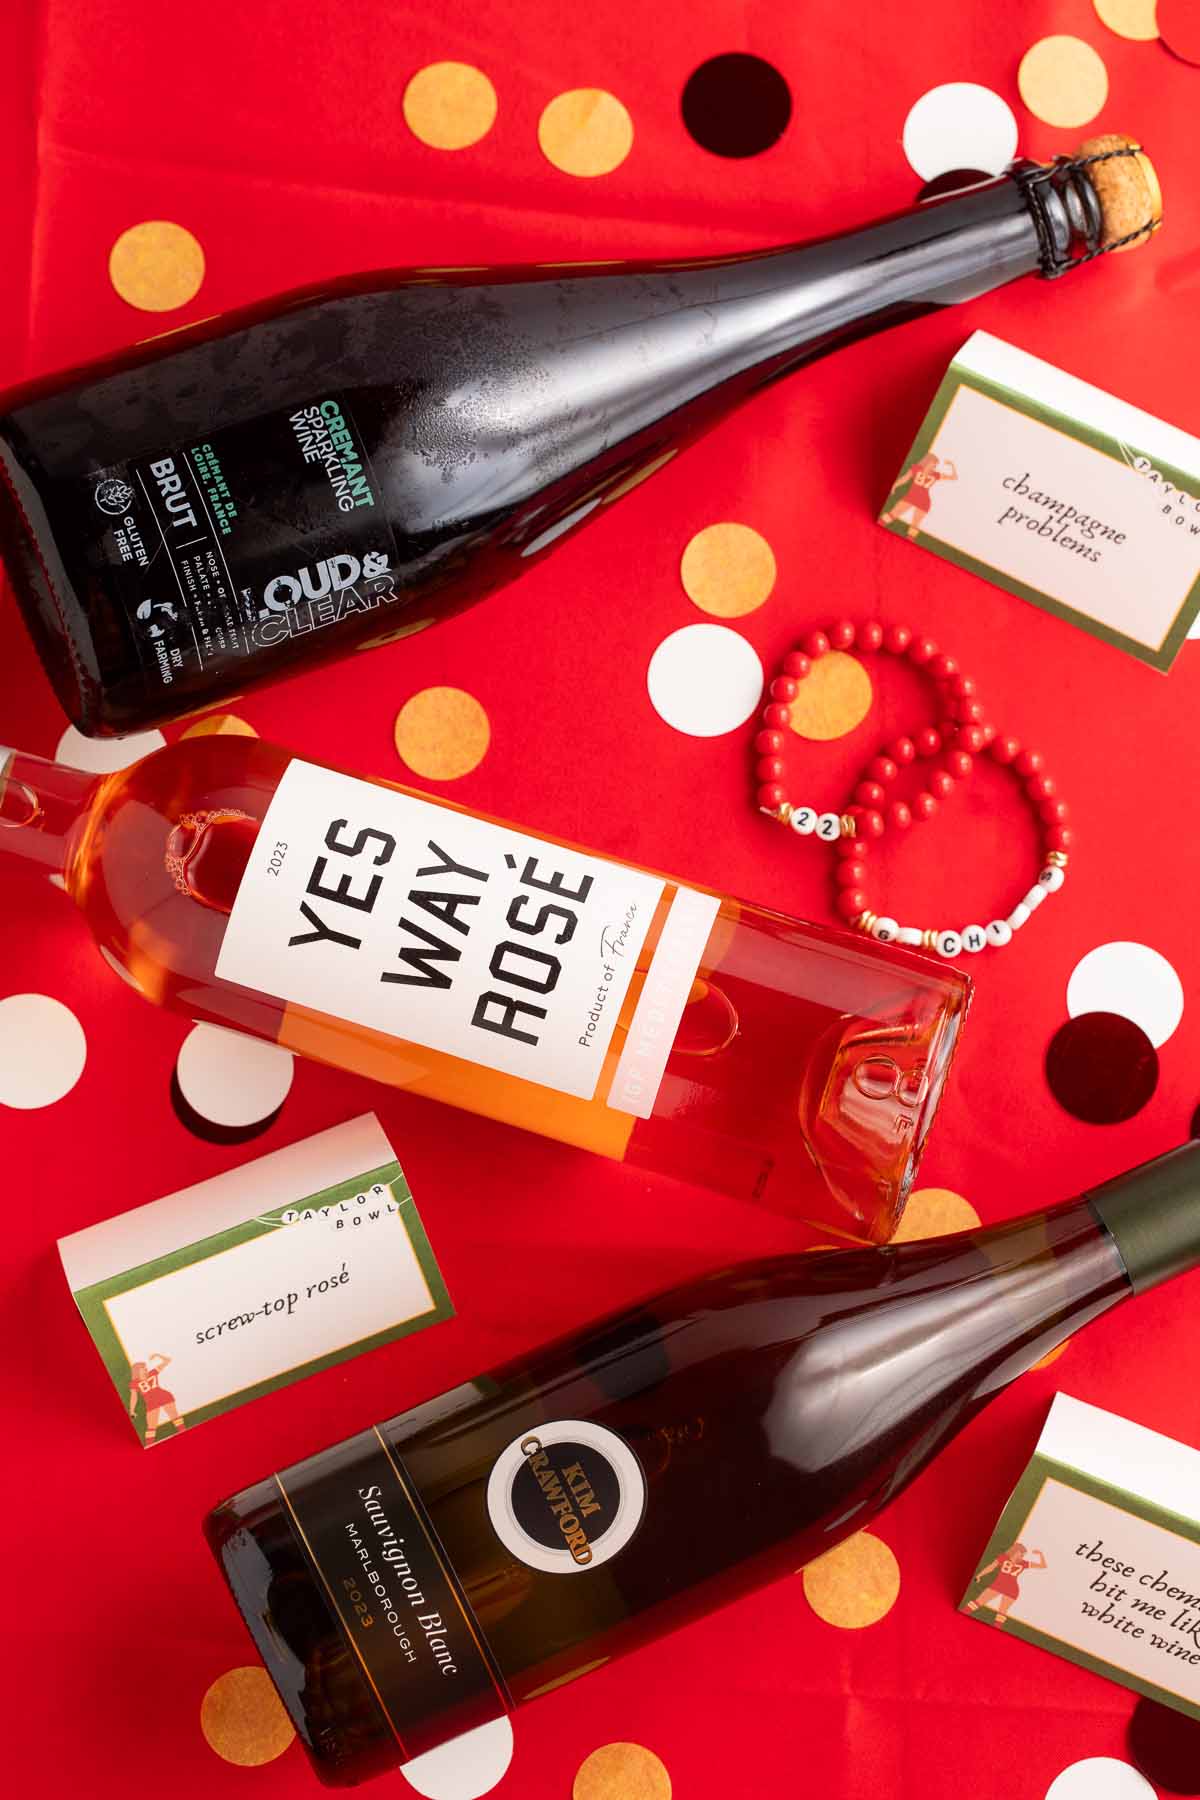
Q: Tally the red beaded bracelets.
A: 2